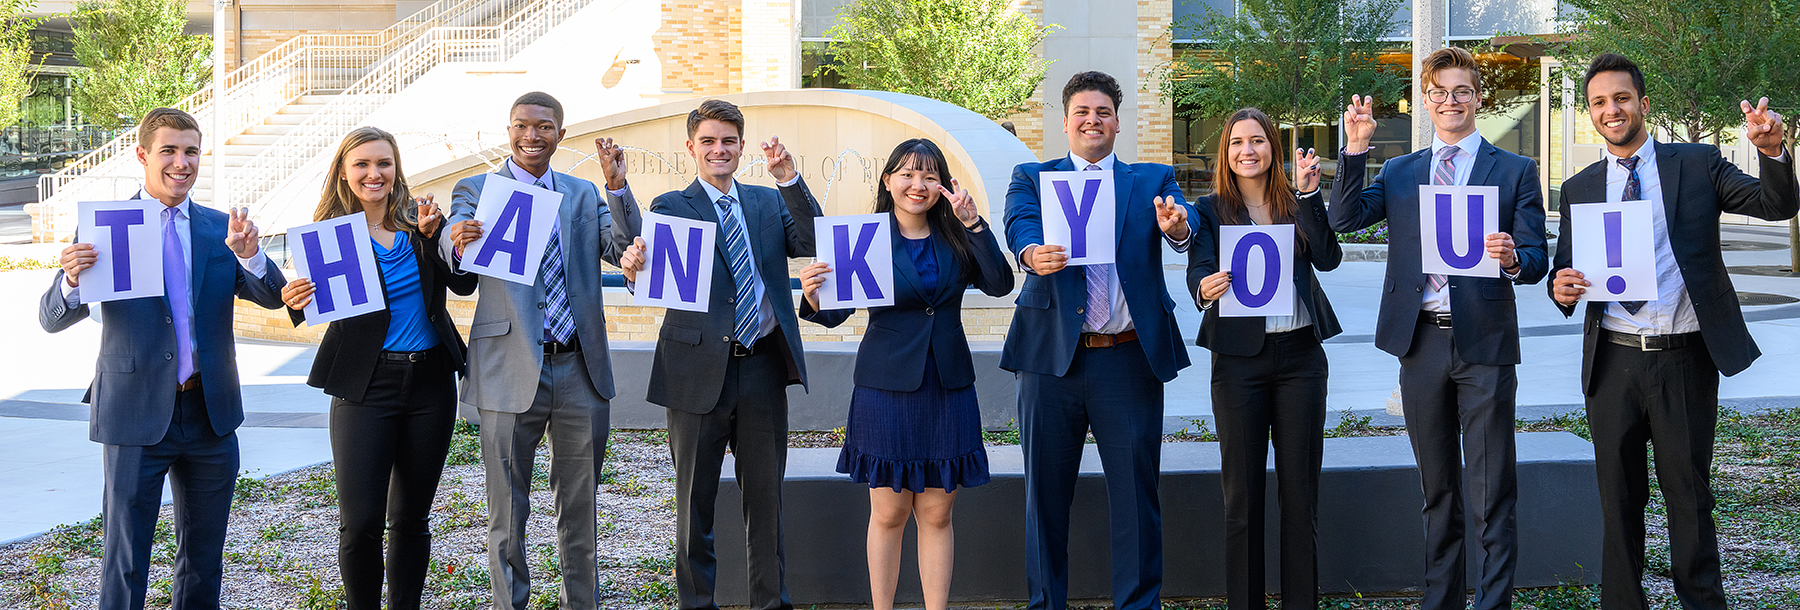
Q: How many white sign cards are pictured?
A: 9